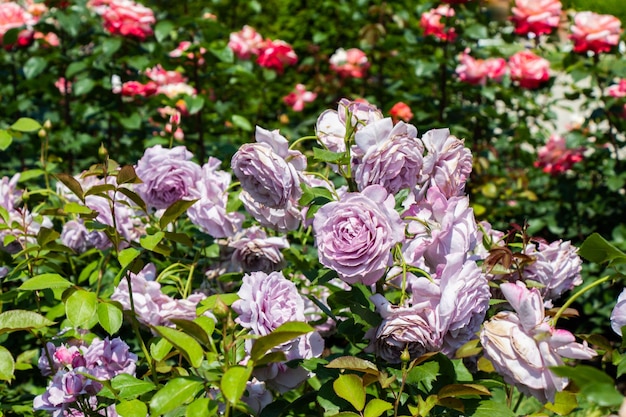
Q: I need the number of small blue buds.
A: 0